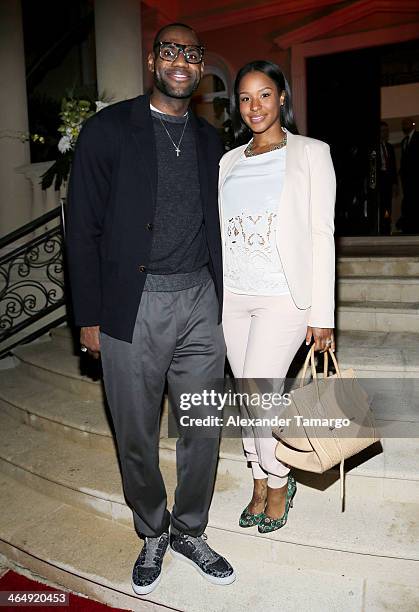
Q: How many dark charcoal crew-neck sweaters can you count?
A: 1